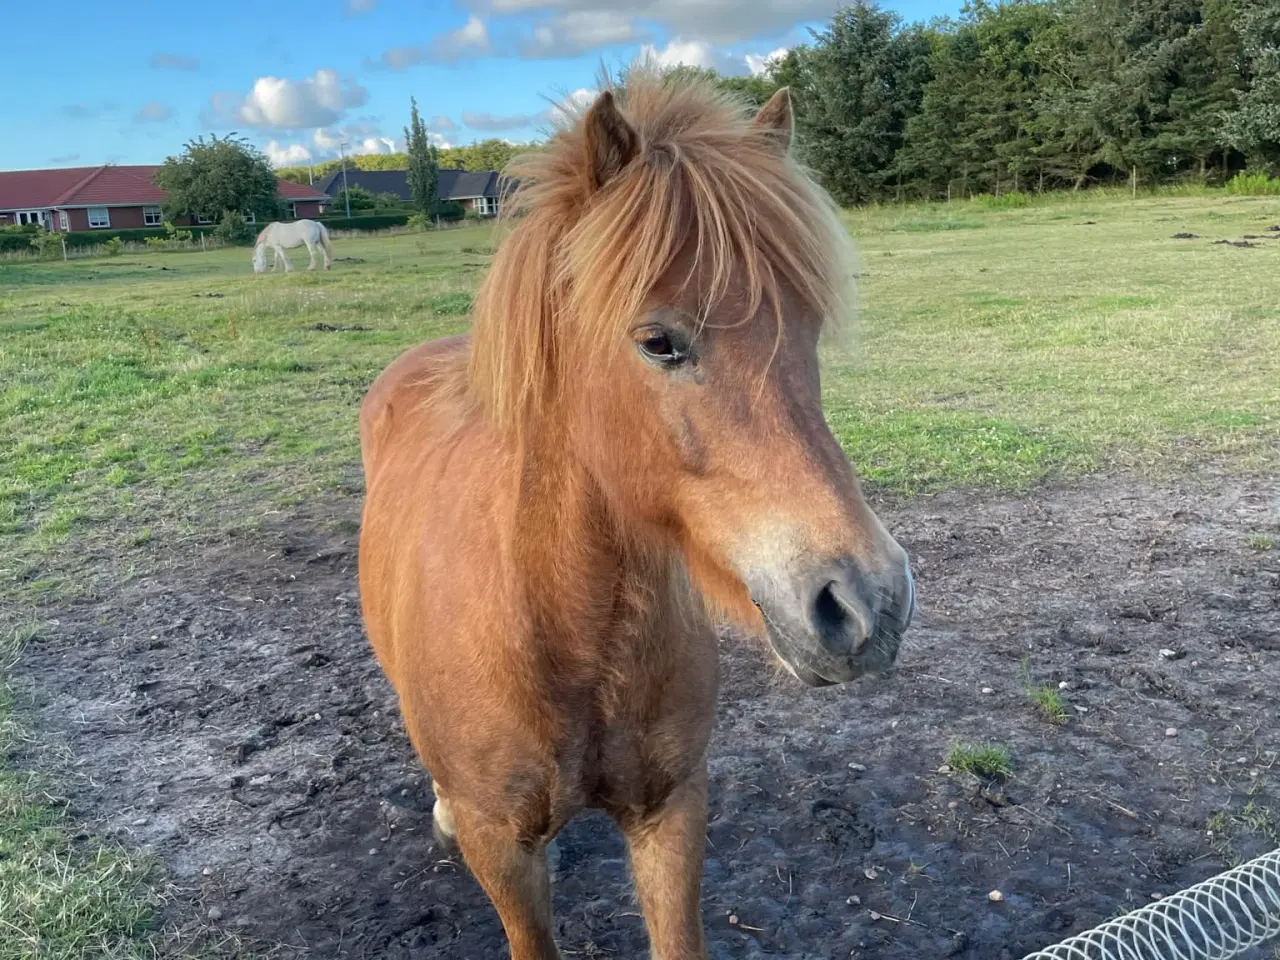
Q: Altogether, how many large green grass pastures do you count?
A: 1